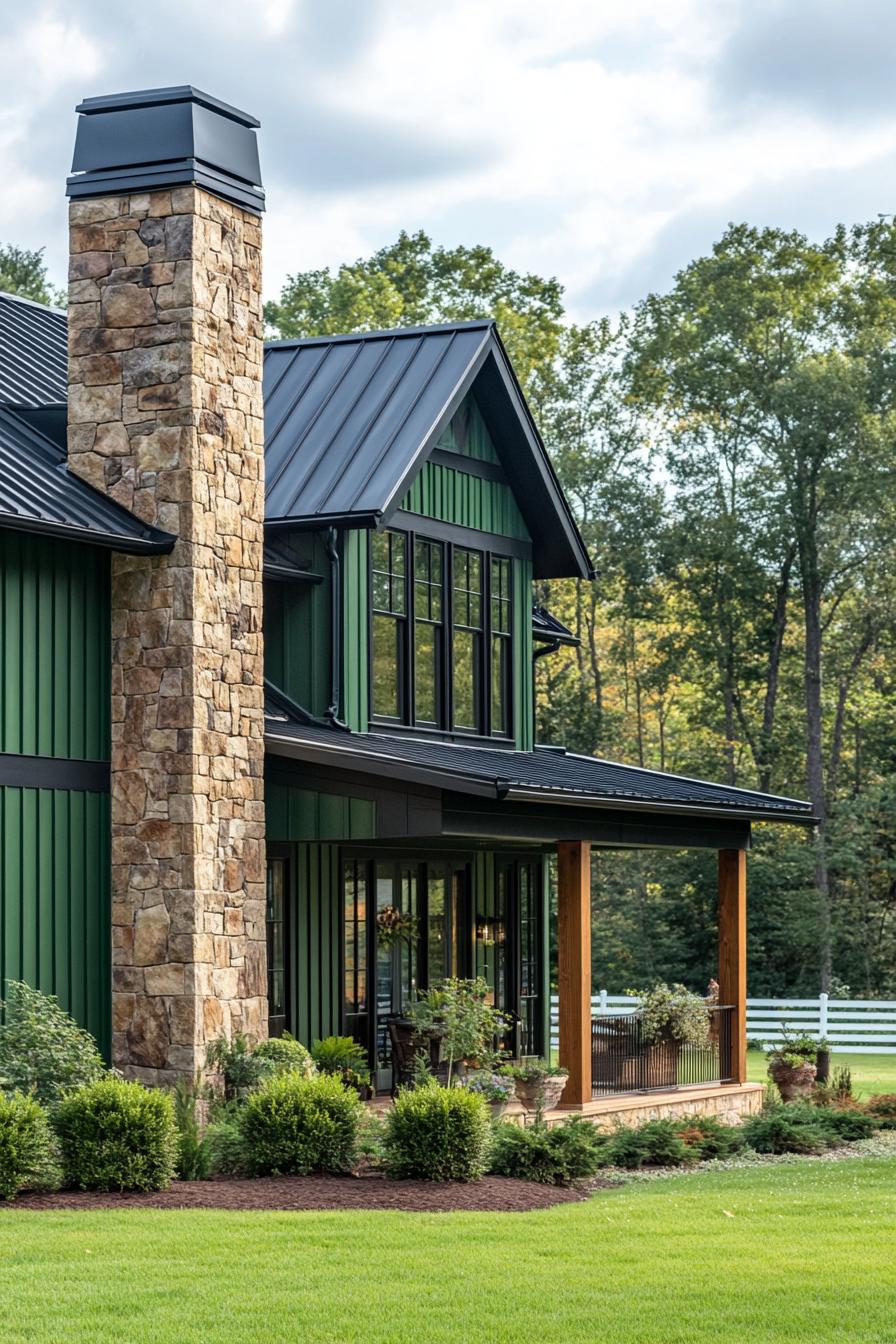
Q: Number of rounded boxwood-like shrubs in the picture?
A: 4